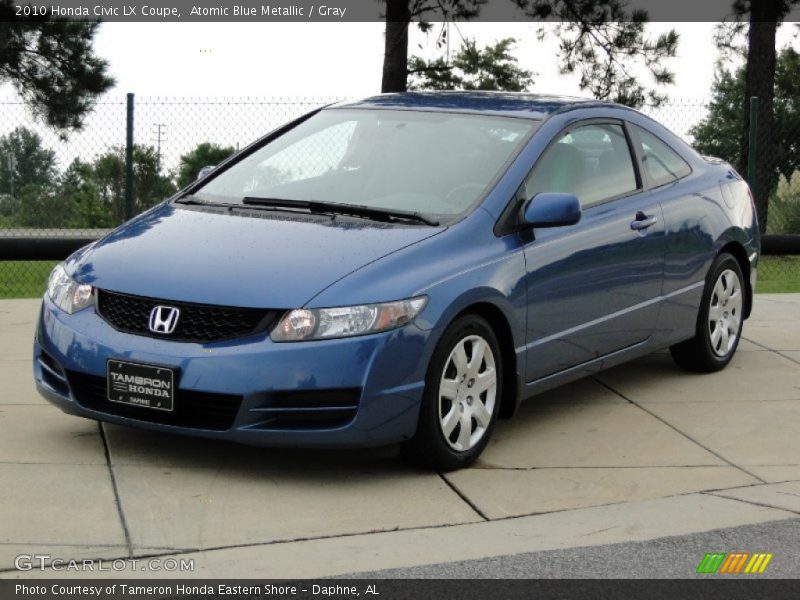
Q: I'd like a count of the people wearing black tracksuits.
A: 0